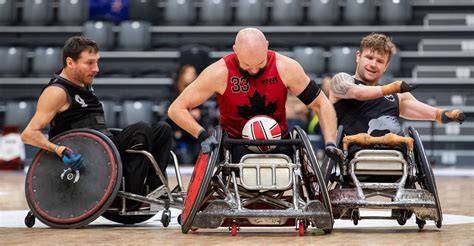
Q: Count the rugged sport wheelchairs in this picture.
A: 3